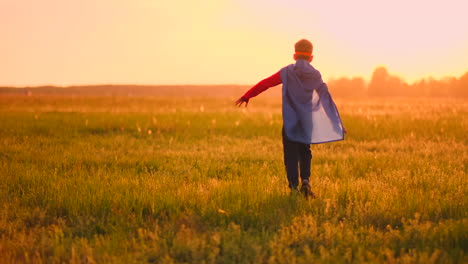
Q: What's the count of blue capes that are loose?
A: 1